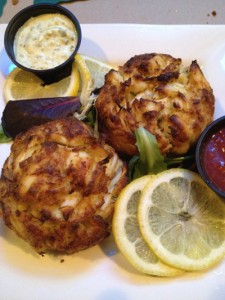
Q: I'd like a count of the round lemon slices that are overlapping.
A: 2